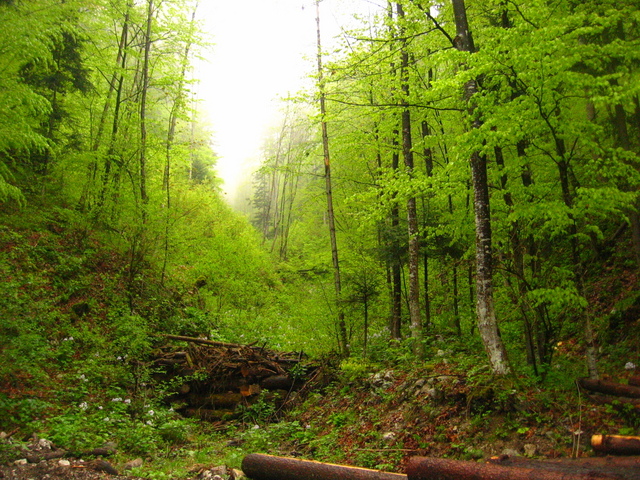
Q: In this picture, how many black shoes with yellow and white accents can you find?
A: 0